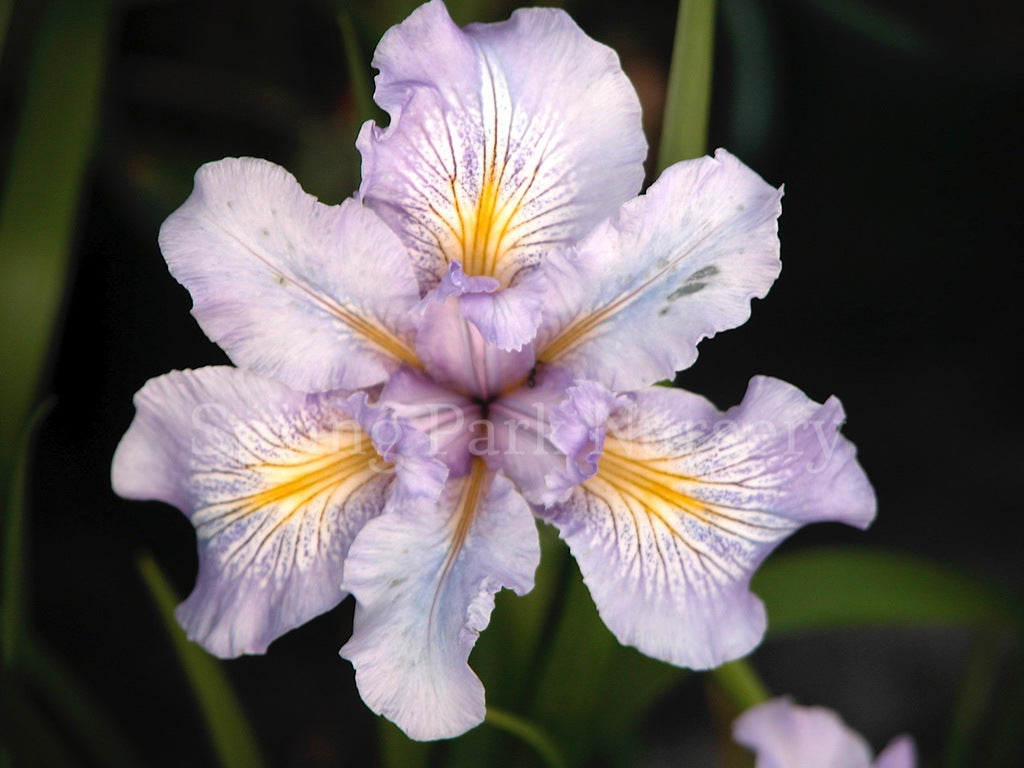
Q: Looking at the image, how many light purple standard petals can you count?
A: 3